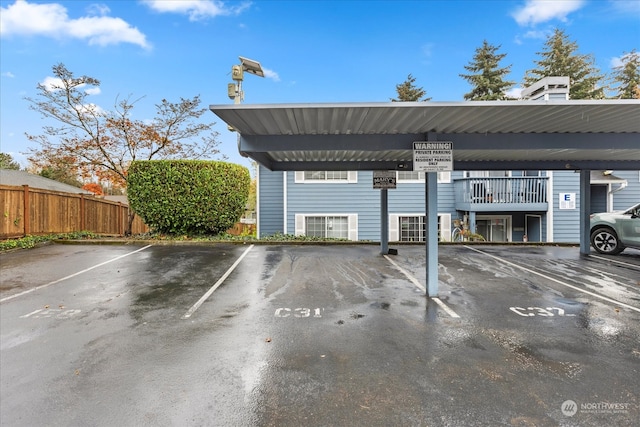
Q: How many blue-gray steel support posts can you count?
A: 3